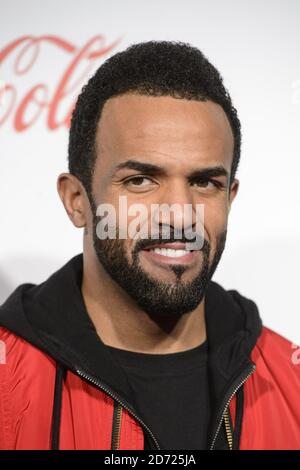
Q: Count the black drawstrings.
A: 2